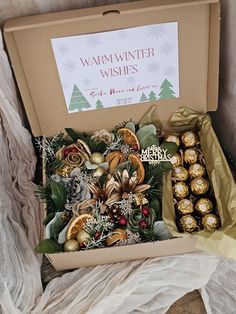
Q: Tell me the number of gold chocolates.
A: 12